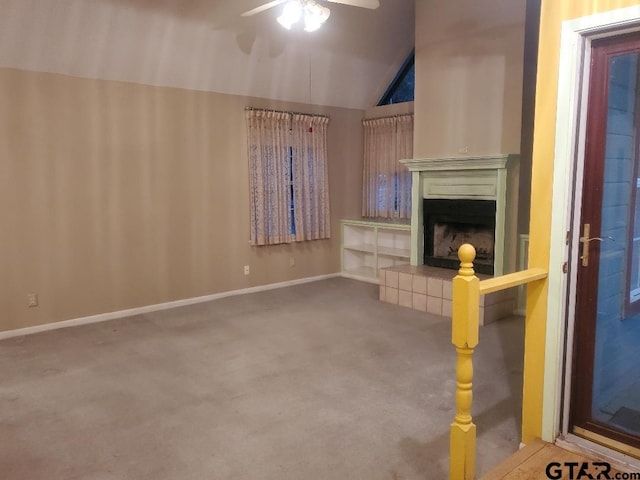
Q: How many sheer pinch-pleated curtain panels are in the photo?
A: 4